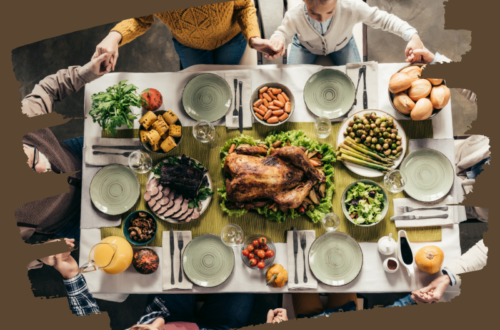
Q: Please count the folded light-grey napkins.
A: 6